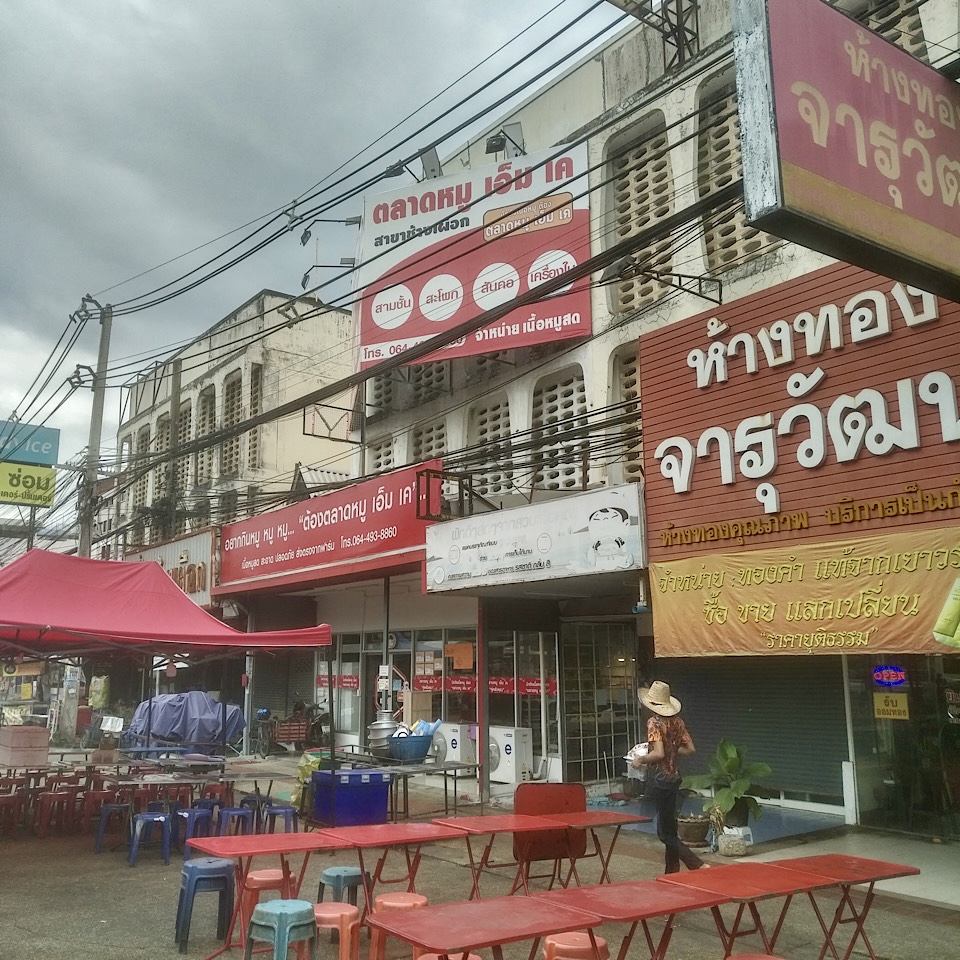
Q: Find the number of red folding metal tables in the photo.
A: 9